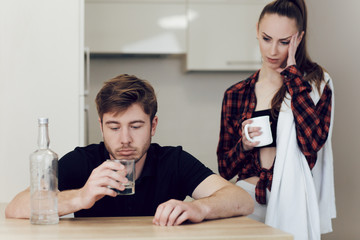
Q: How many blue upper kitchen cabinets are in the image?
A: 0